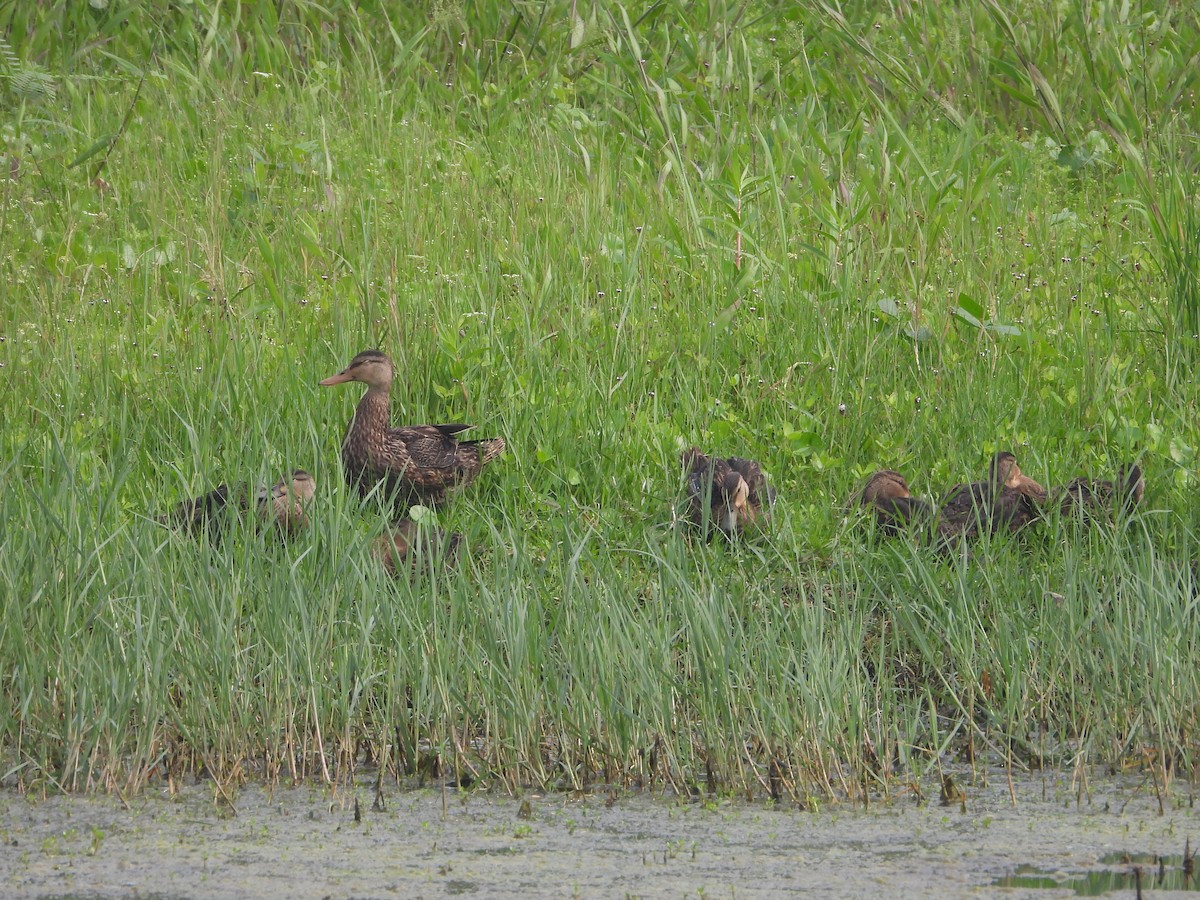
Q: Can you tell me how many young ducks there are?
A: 6